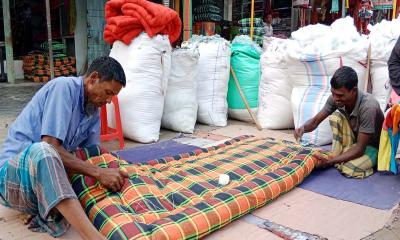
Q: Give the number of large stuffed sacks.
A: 7